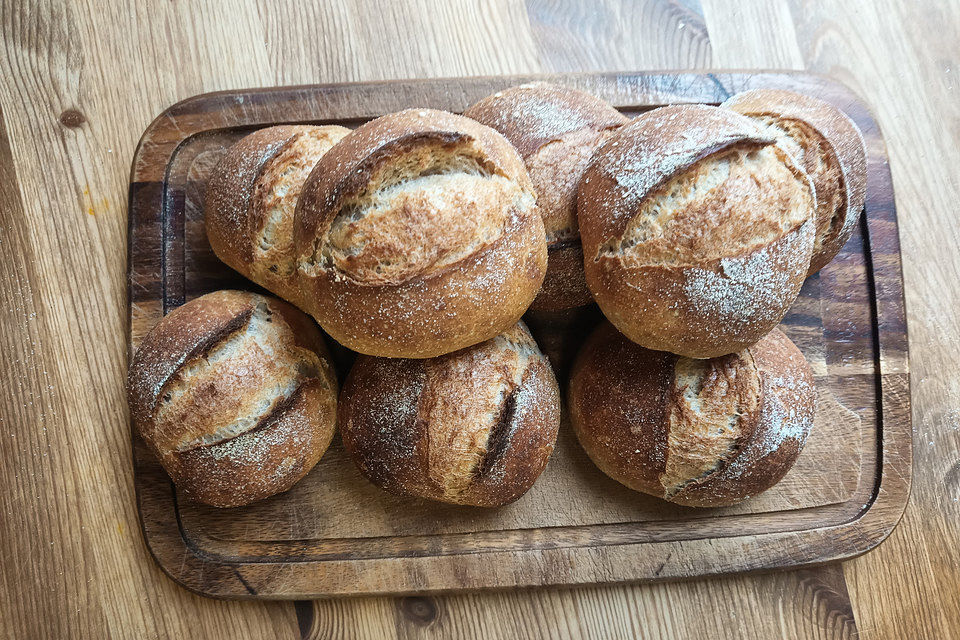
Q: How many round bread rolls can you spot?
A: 8